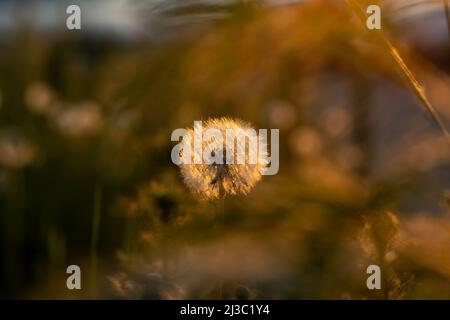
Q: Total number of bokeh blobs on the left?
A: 3